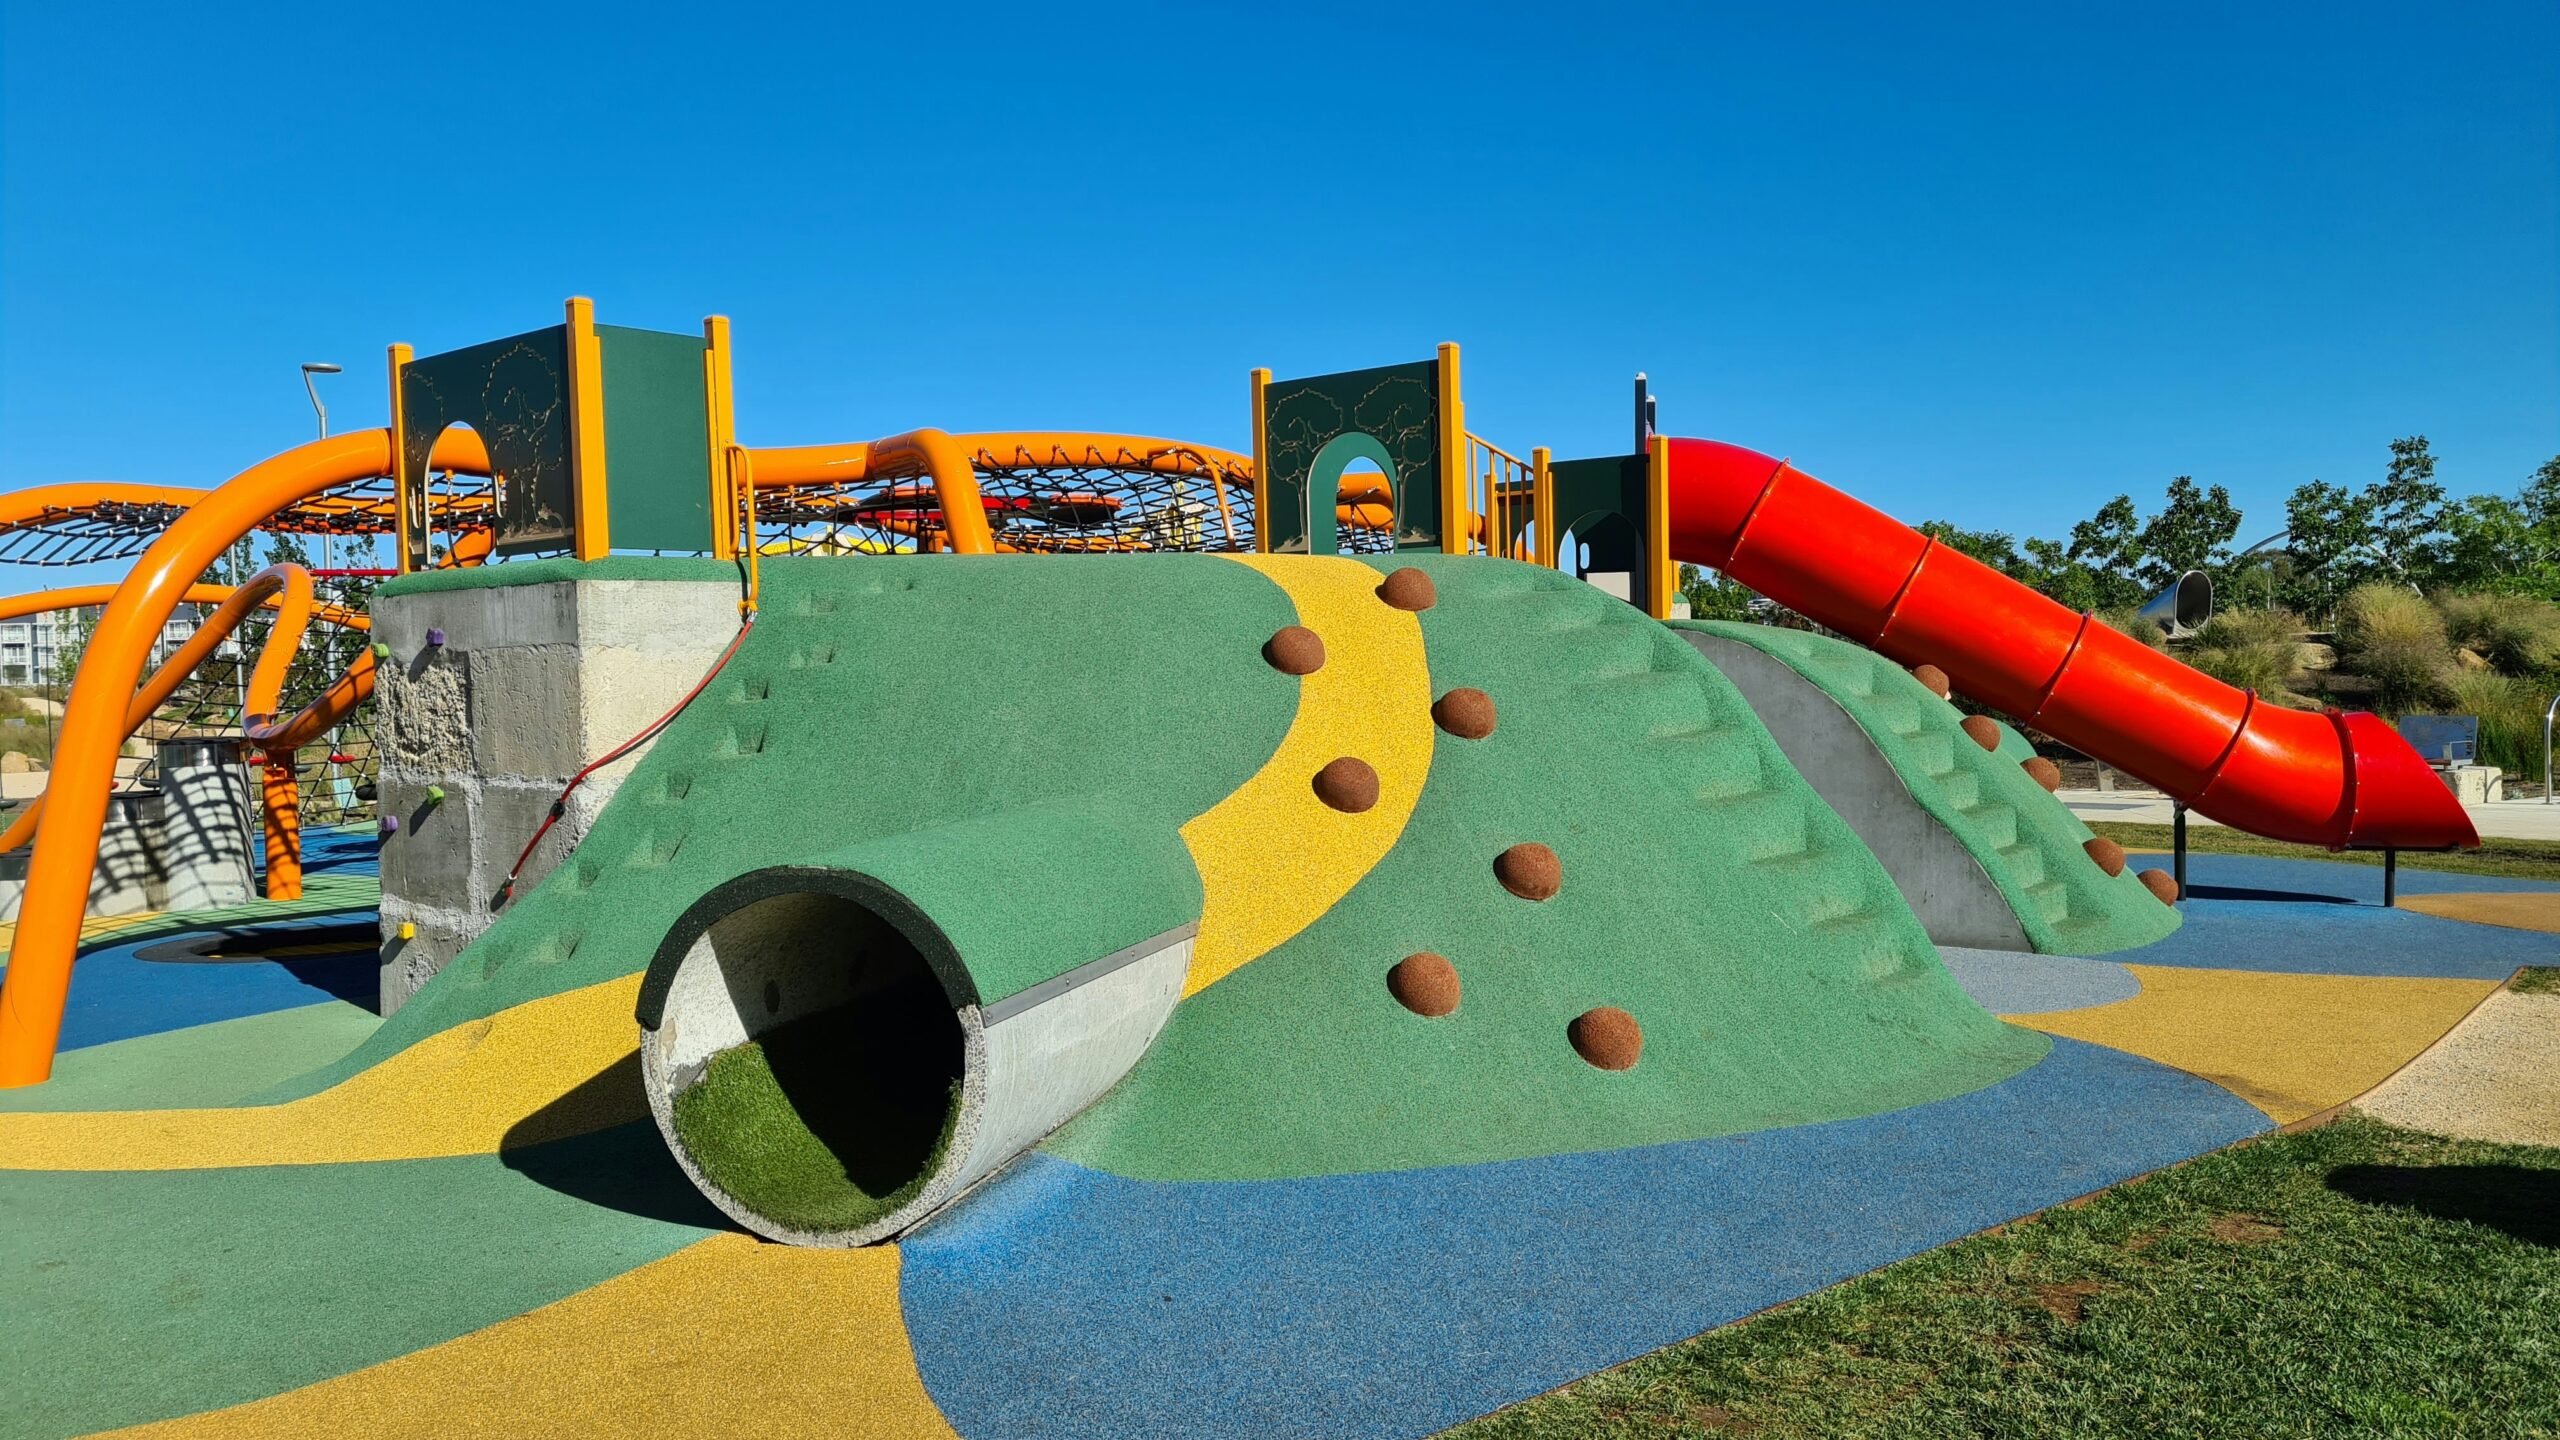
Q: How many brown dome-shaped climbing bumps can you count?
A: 12